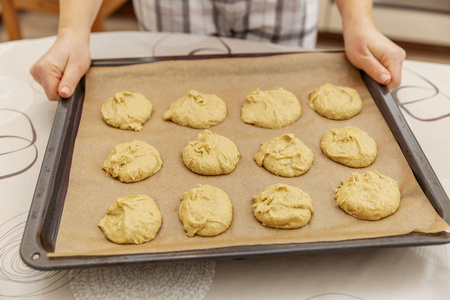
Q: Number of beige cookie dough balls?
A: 12